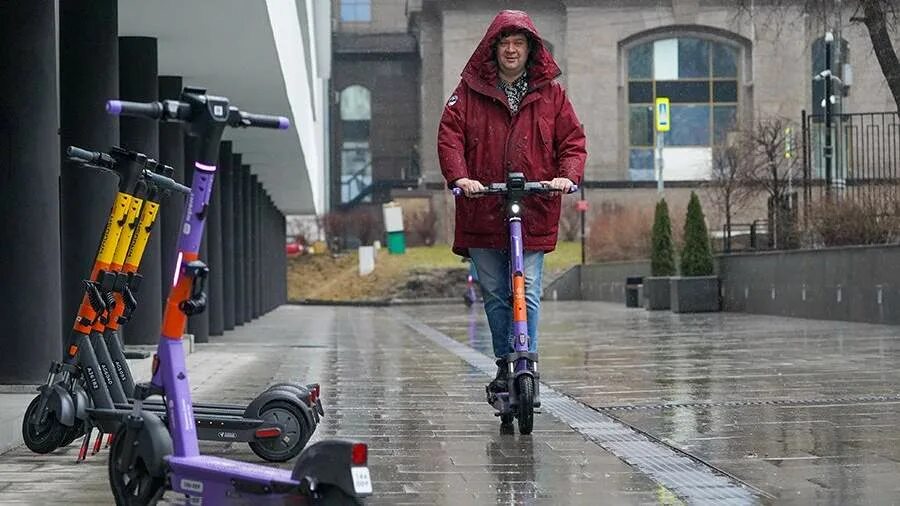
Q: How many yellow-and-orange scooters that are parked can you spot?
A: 3